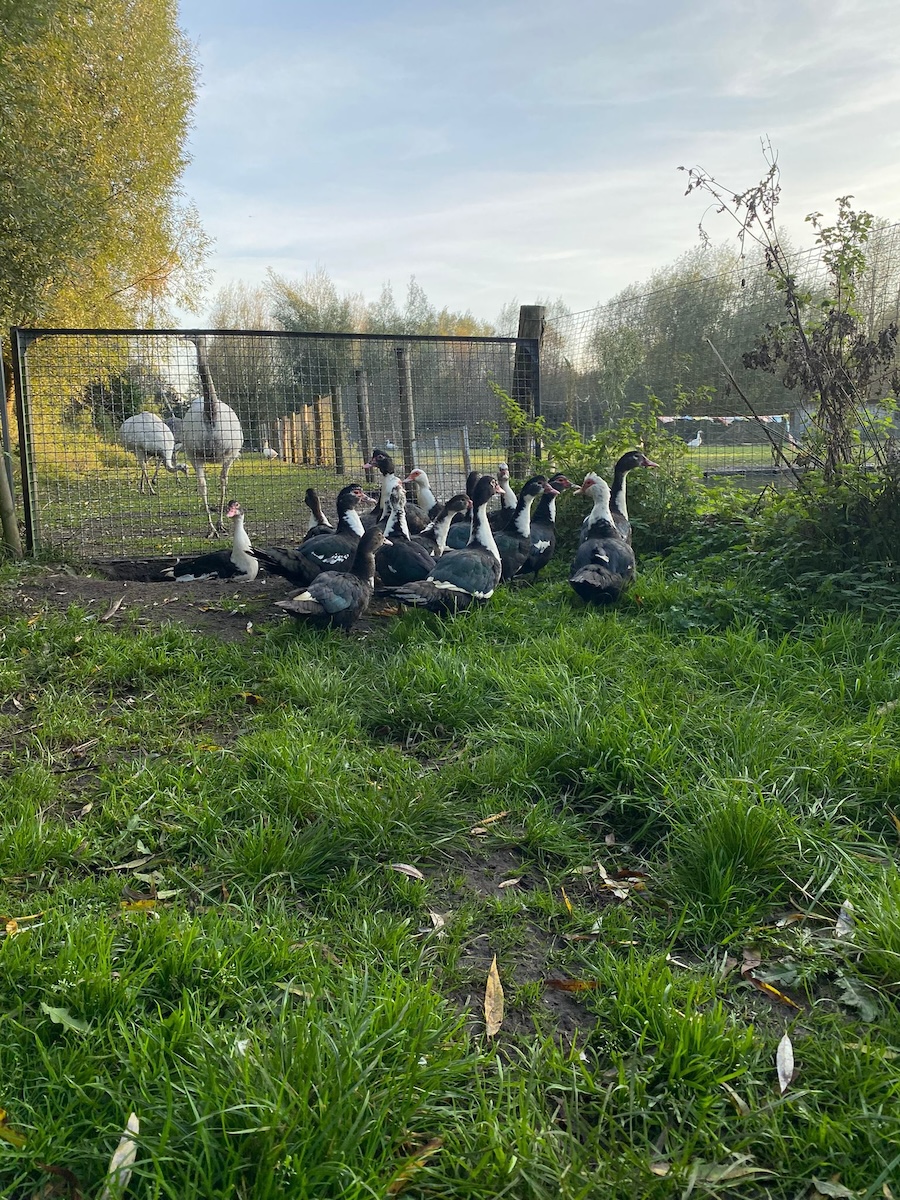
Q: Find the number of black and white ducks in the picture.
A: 15